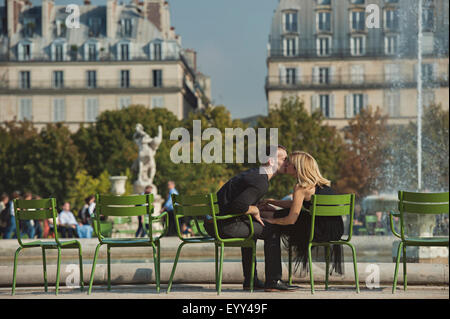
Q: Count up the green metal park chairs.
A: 5